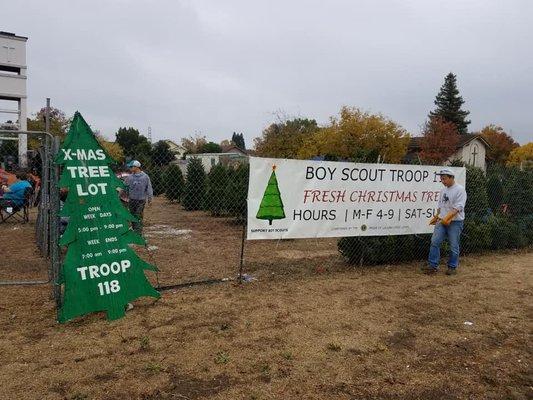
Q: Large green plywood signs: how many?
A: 1